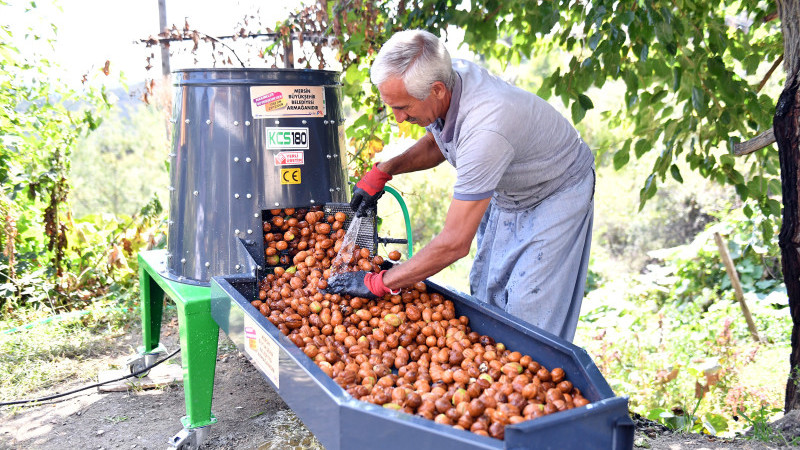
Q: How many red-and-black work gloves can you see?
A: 2